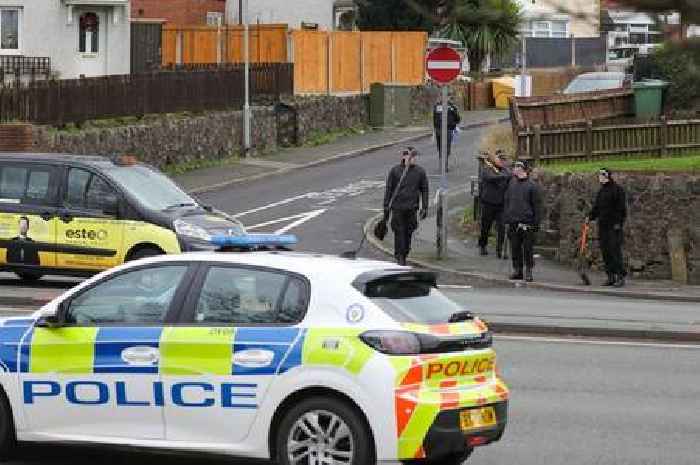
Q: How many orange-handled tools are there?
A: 1